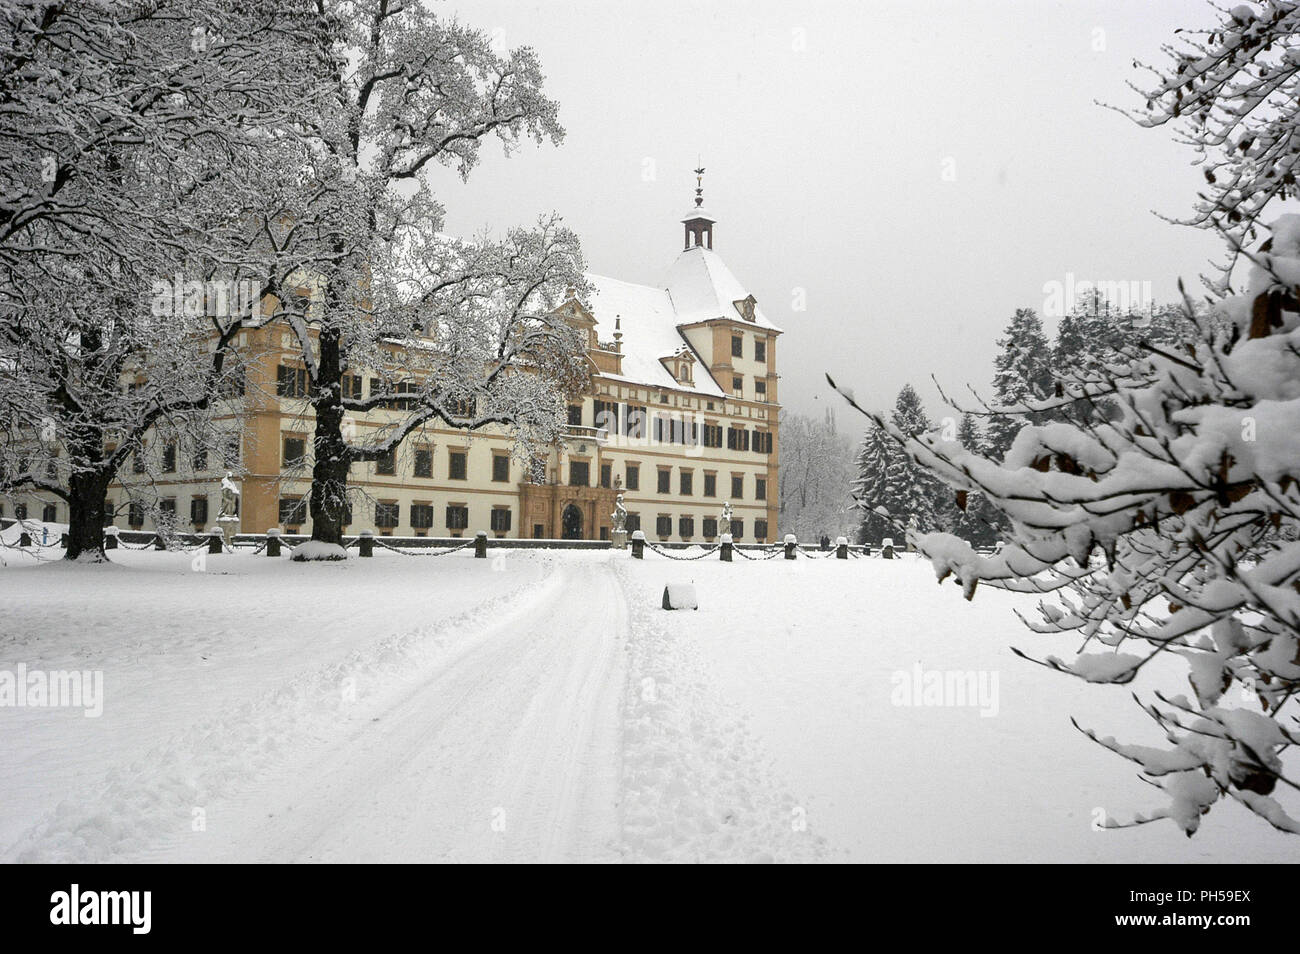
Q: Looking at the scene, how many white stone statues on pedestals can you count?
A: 3